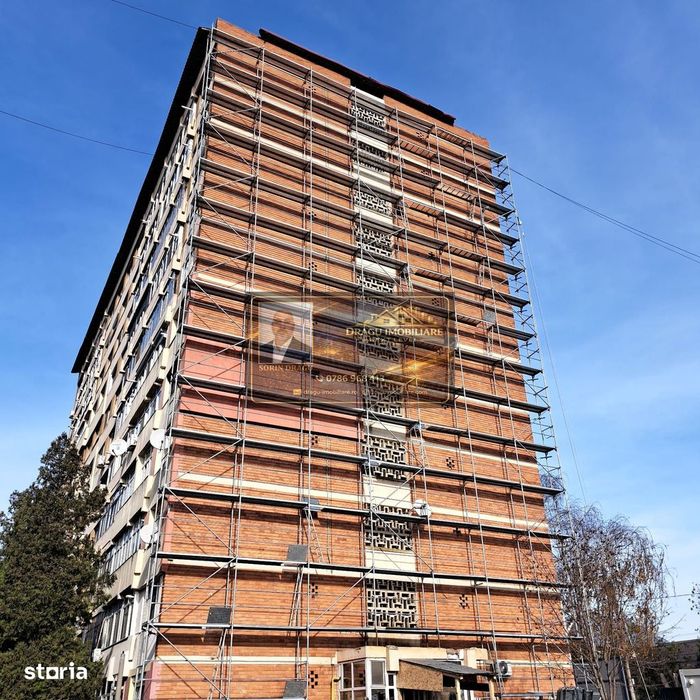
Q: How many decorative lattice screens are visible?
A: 10